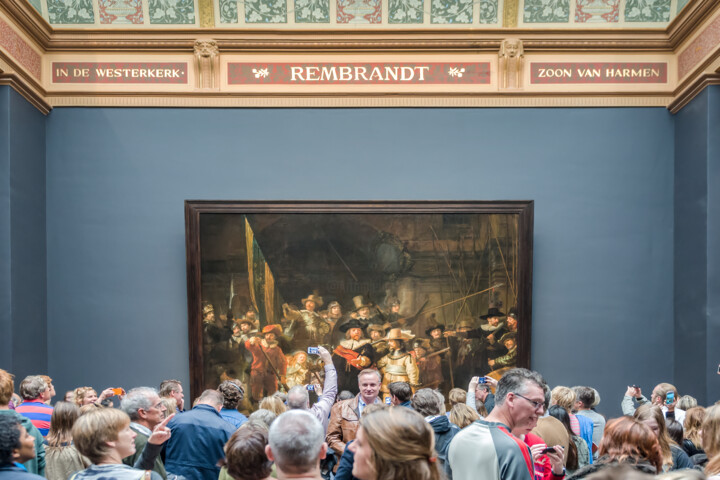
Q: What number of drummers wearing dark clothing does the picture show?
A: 1